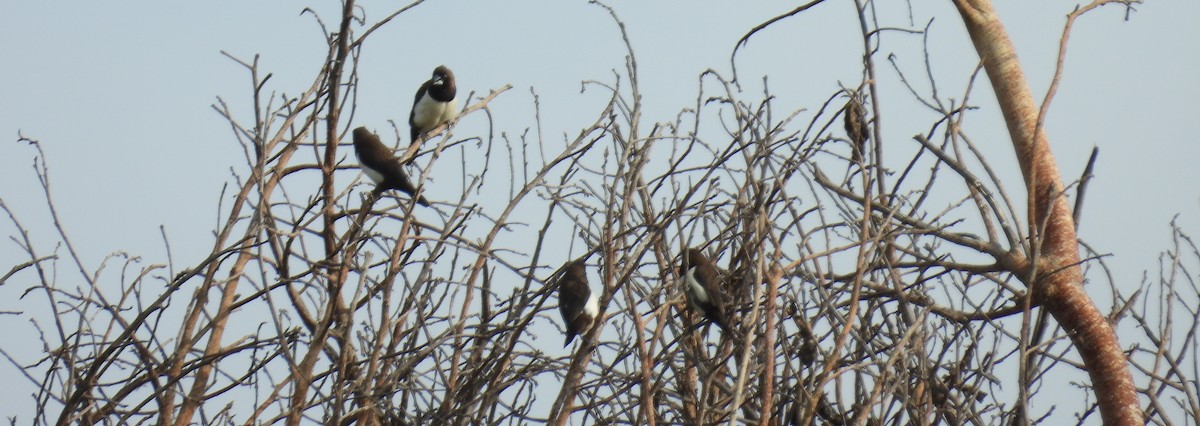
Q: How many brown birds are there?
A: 4